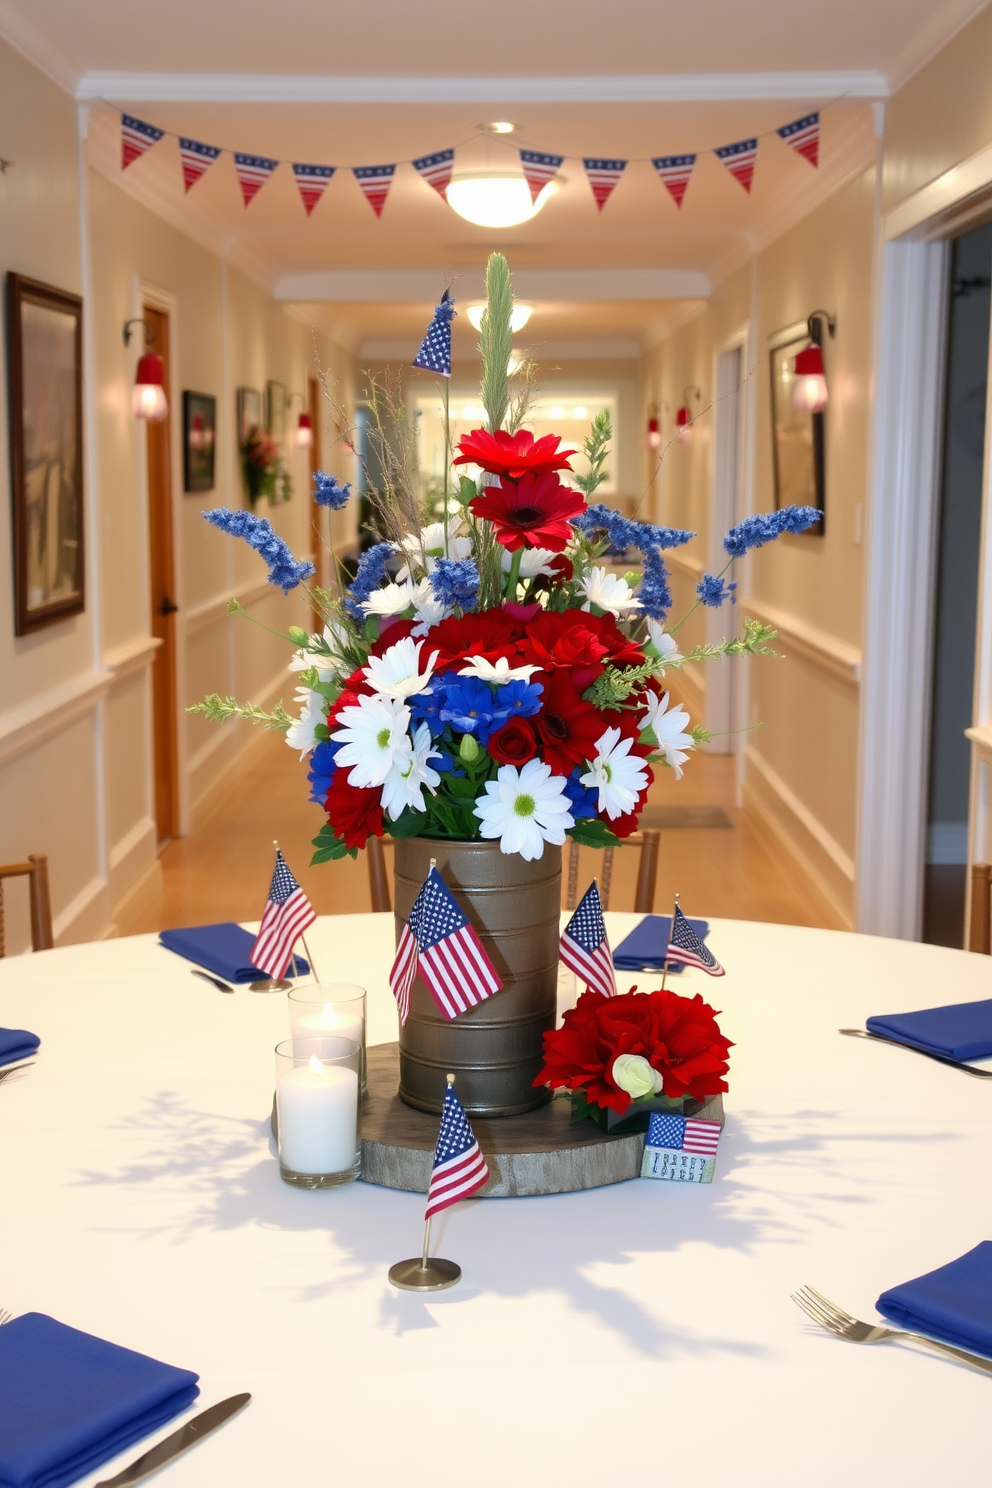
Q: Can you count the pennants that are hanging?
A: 11